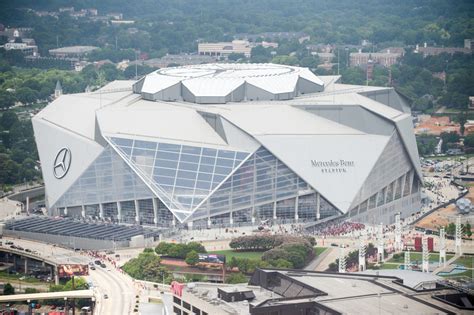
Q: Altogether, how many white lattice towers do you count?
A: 8